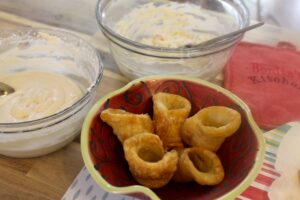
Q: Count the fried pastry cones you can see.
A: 5